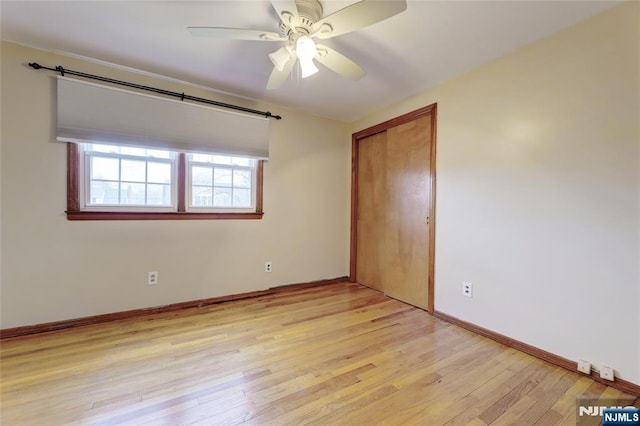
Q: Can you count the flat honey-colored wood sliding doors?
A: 2